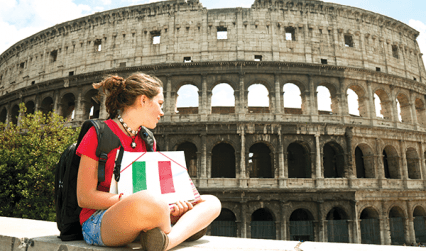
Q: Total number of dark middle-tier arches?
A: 8